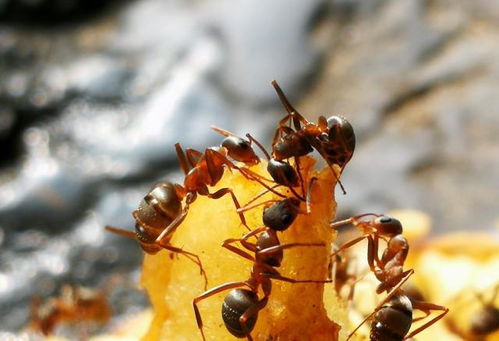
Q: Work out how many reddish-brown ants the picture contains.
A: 4